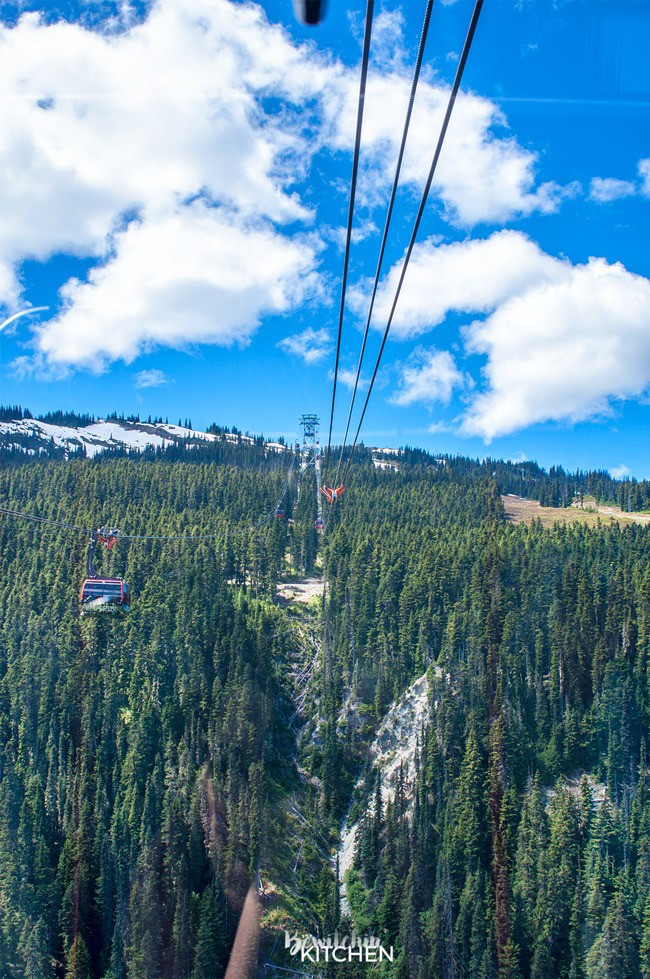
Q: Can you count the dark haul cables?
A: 3